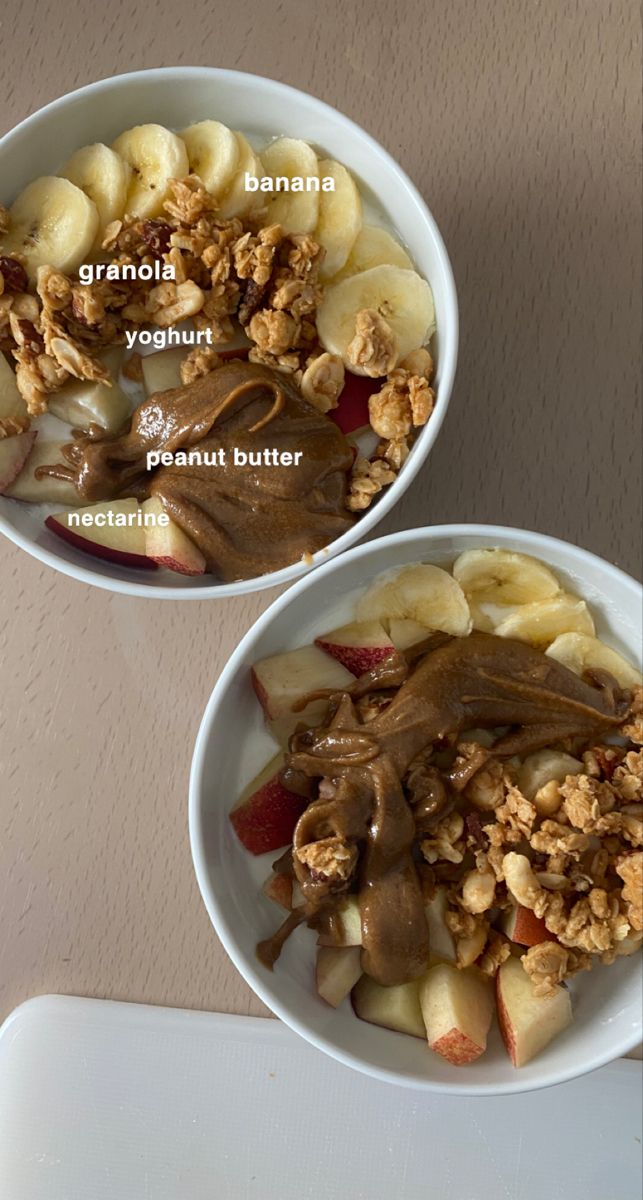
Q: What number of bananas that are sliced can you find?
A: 13